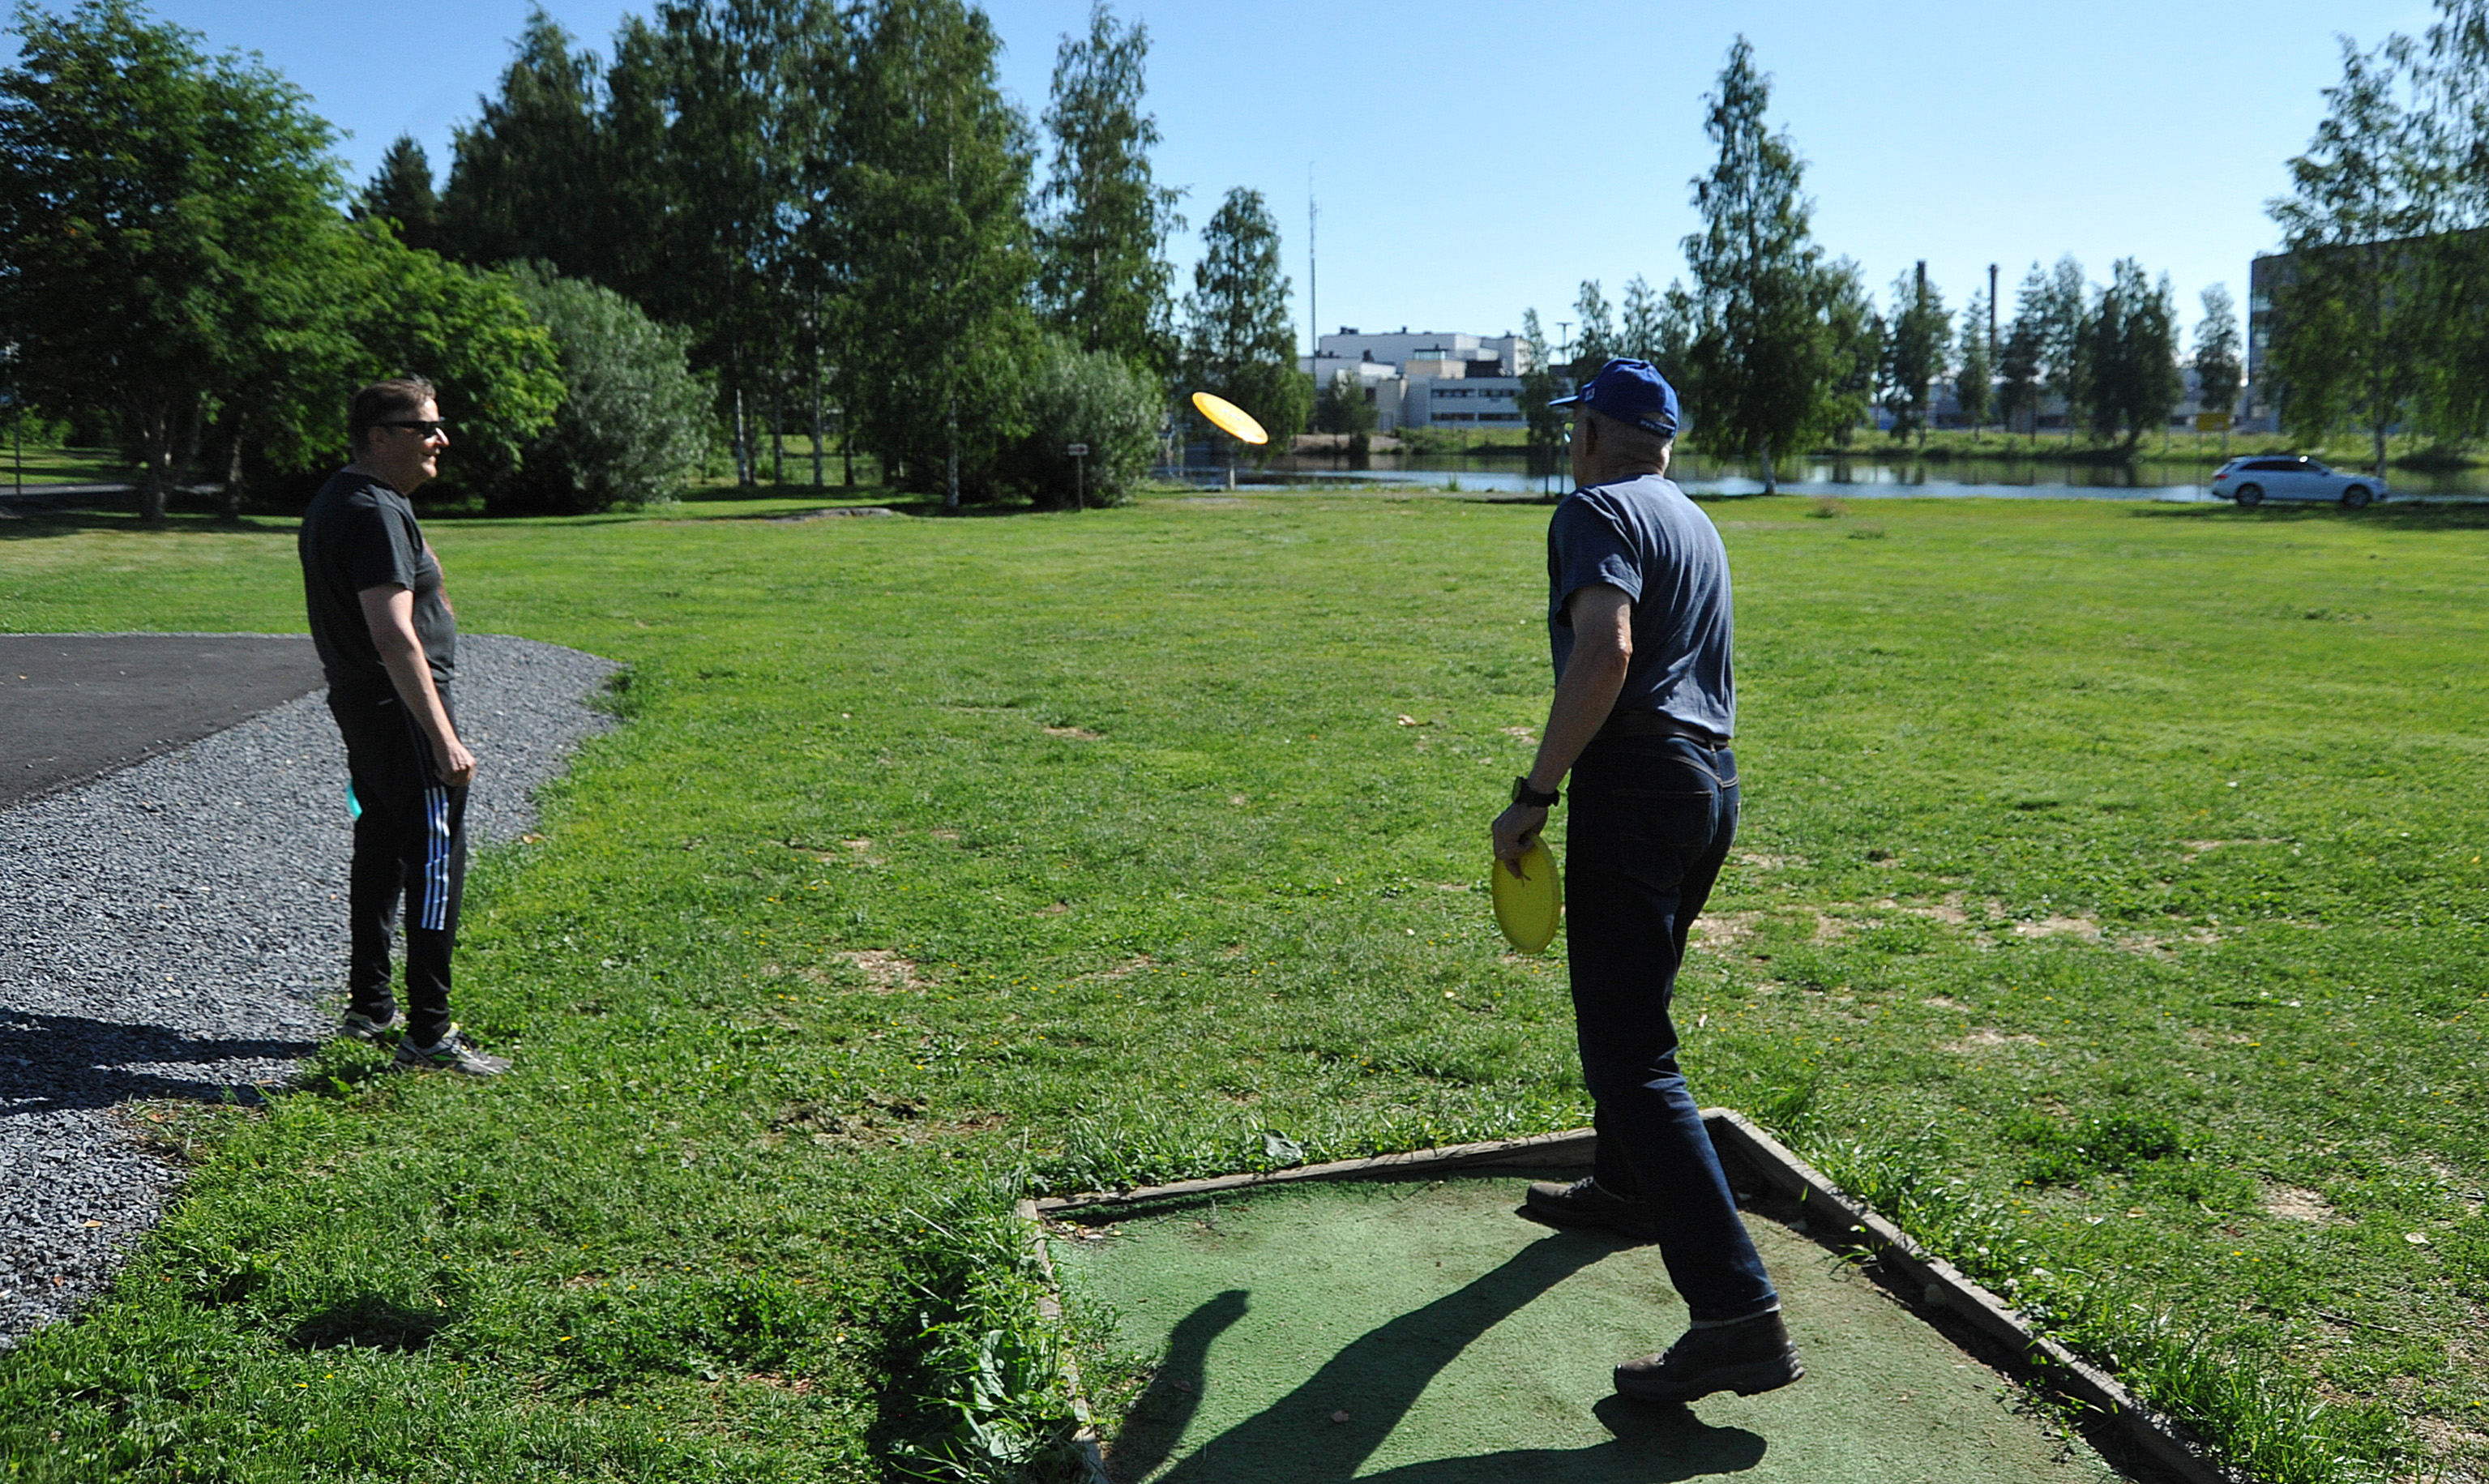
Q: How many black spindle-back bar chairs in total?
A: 0